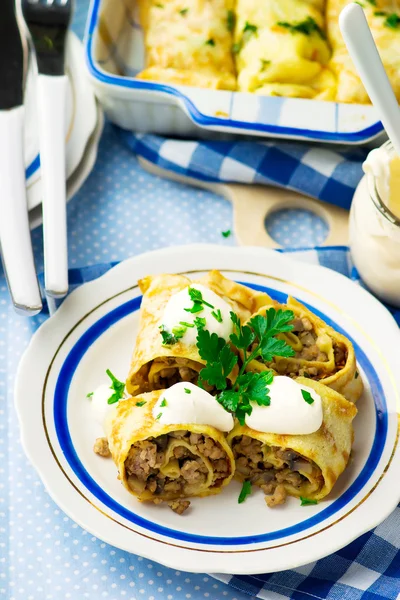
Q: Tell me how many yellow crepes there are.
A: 7